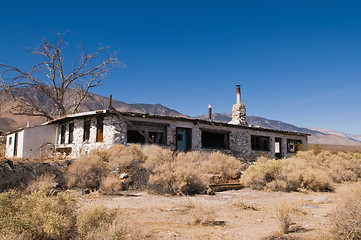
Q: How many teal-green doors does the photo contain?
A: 1